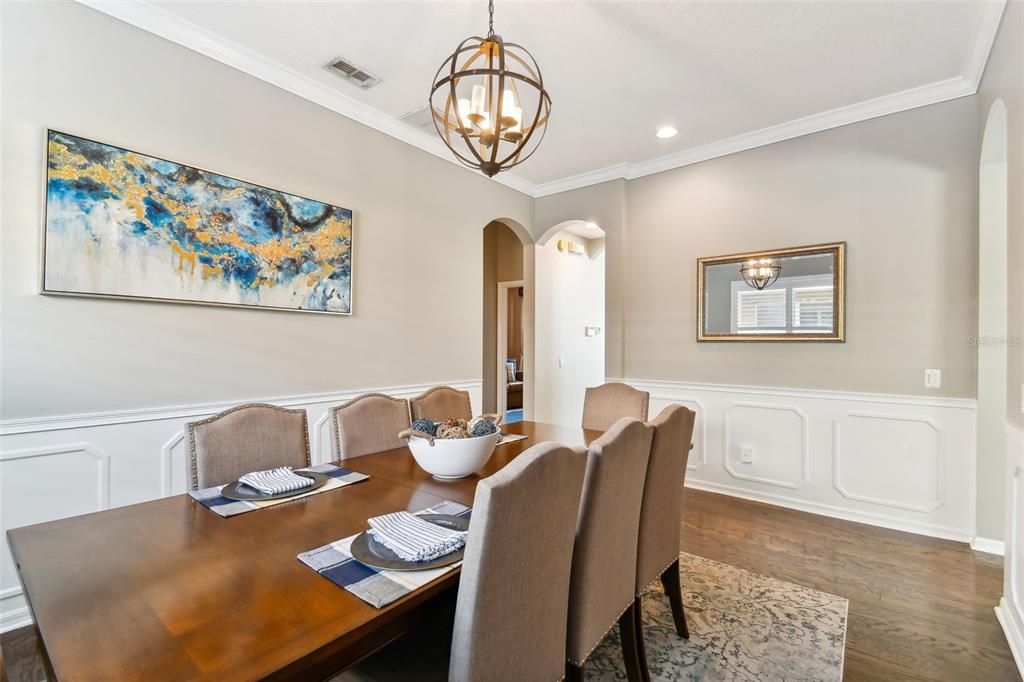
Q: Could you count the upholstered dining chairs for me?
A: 7